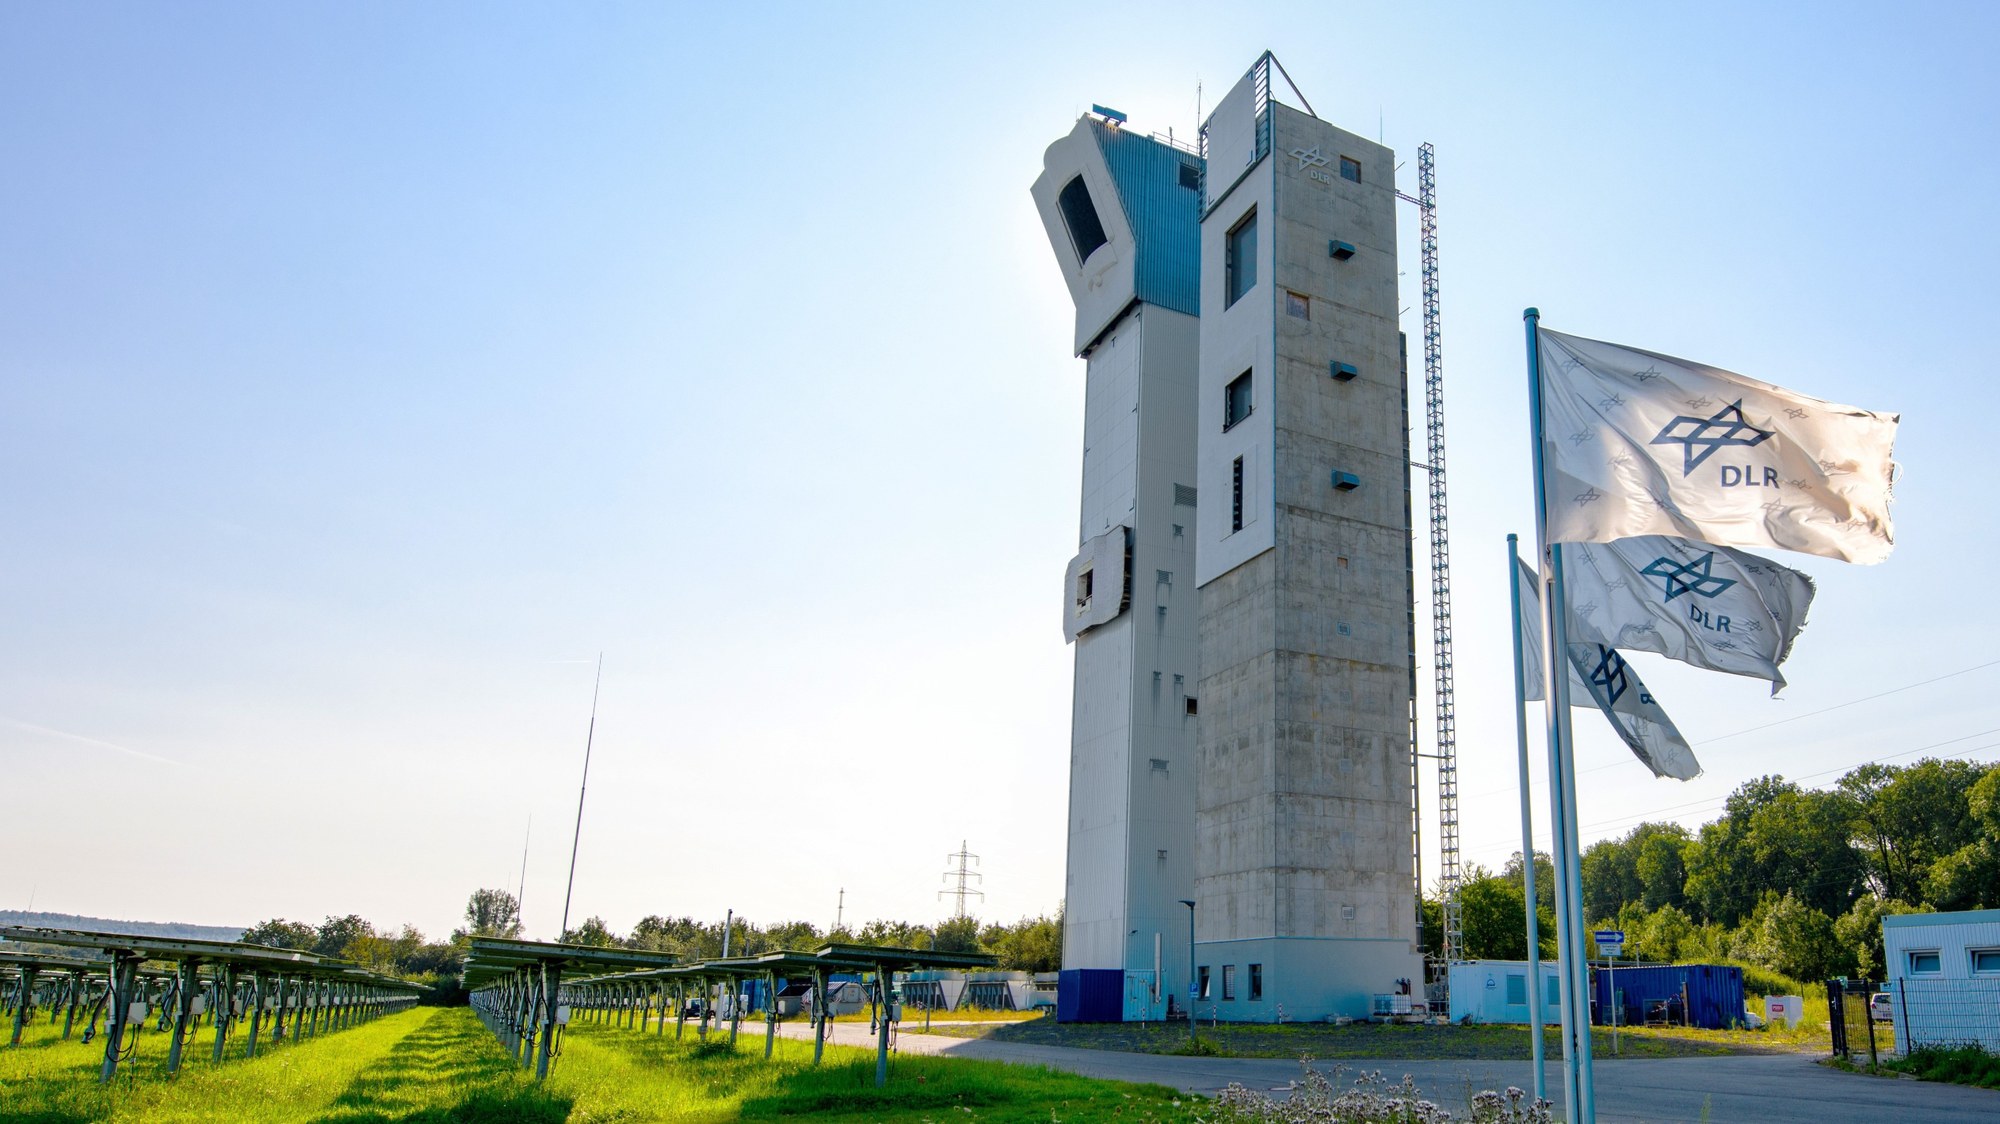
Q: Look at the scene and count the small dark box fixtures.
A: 3